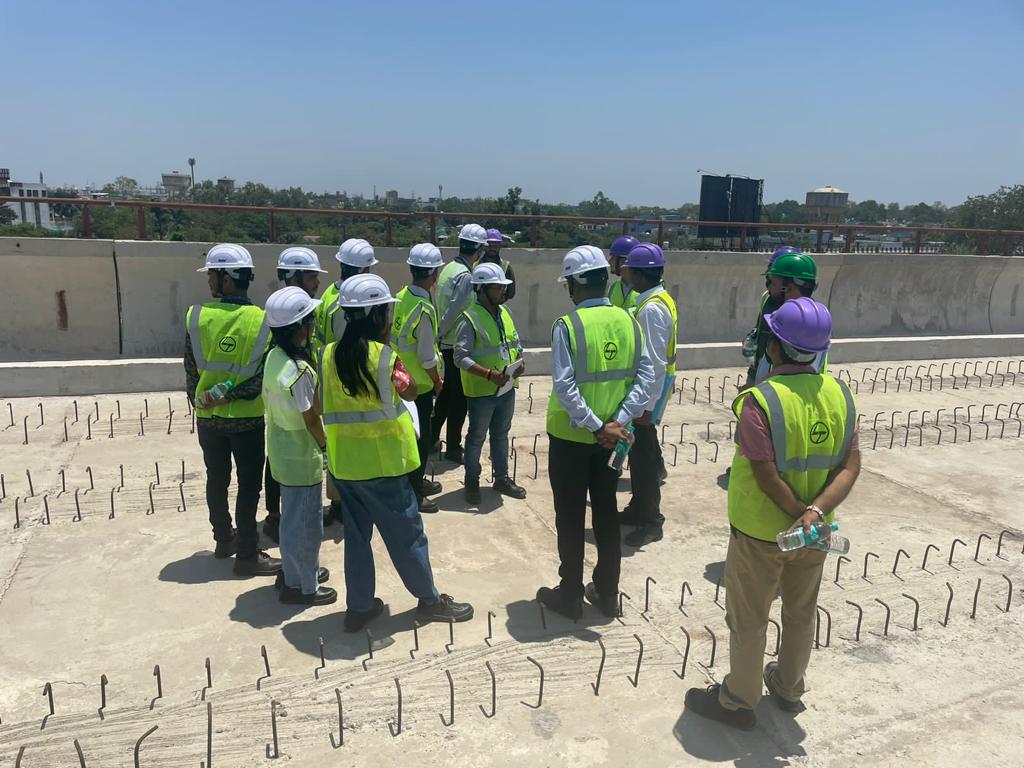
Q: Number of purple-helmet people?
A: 5